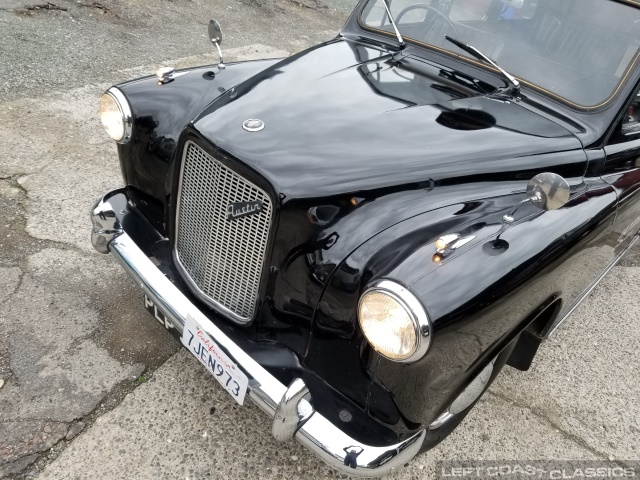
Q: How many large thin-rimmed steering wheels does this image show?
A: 1